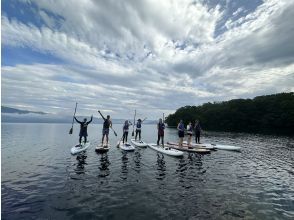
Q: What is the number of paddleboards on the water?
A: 8